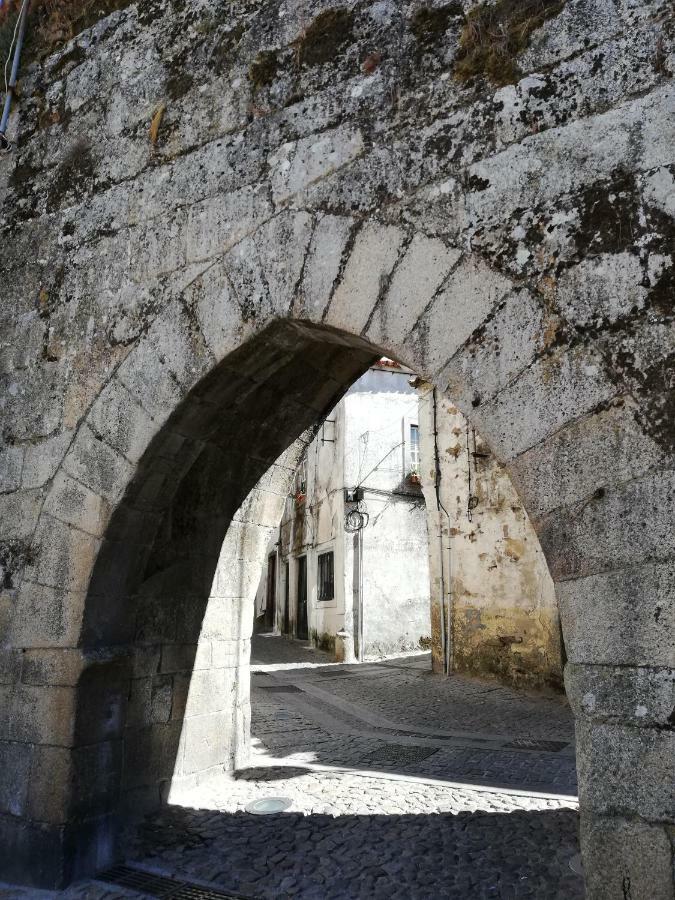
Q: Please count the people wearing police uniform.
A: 0